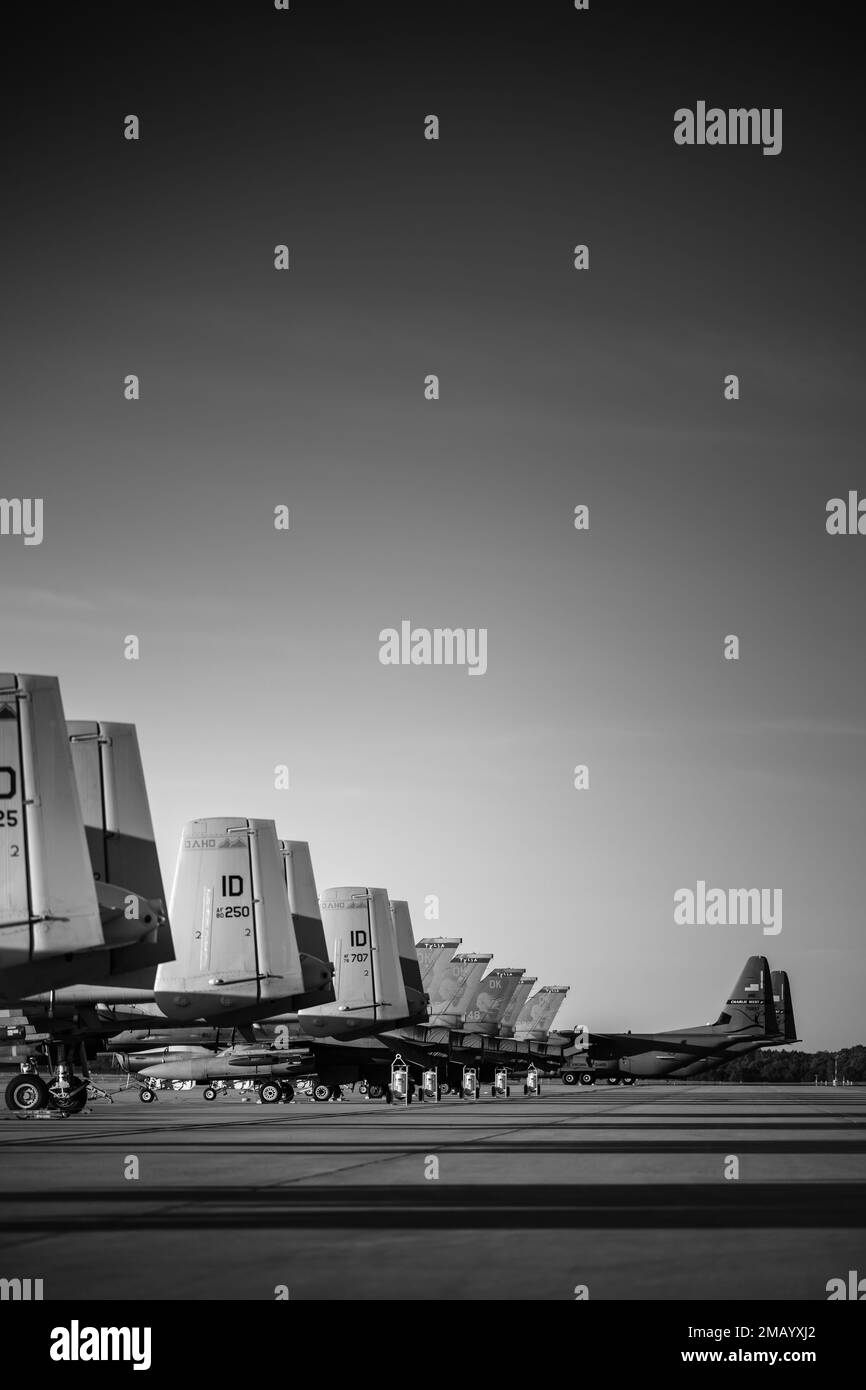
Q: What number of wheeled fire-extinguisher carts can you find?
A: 5